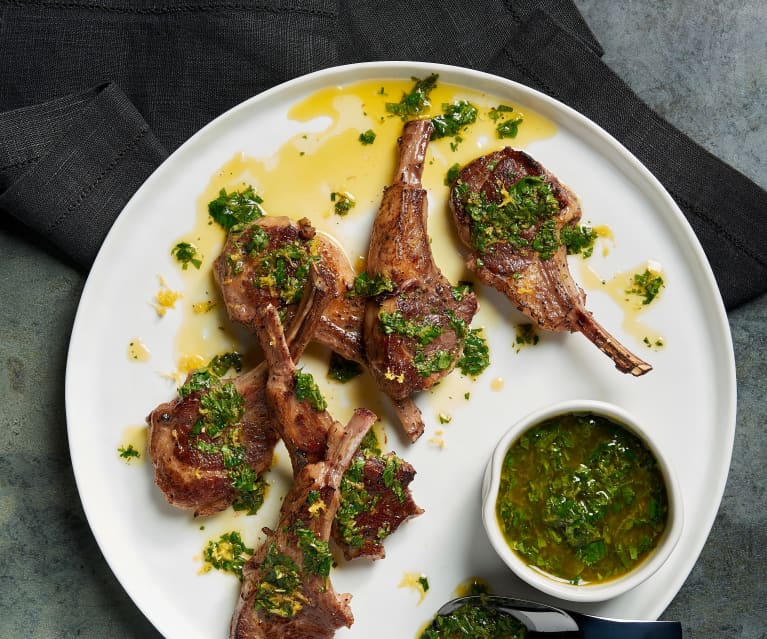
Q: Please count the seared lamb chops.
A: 6